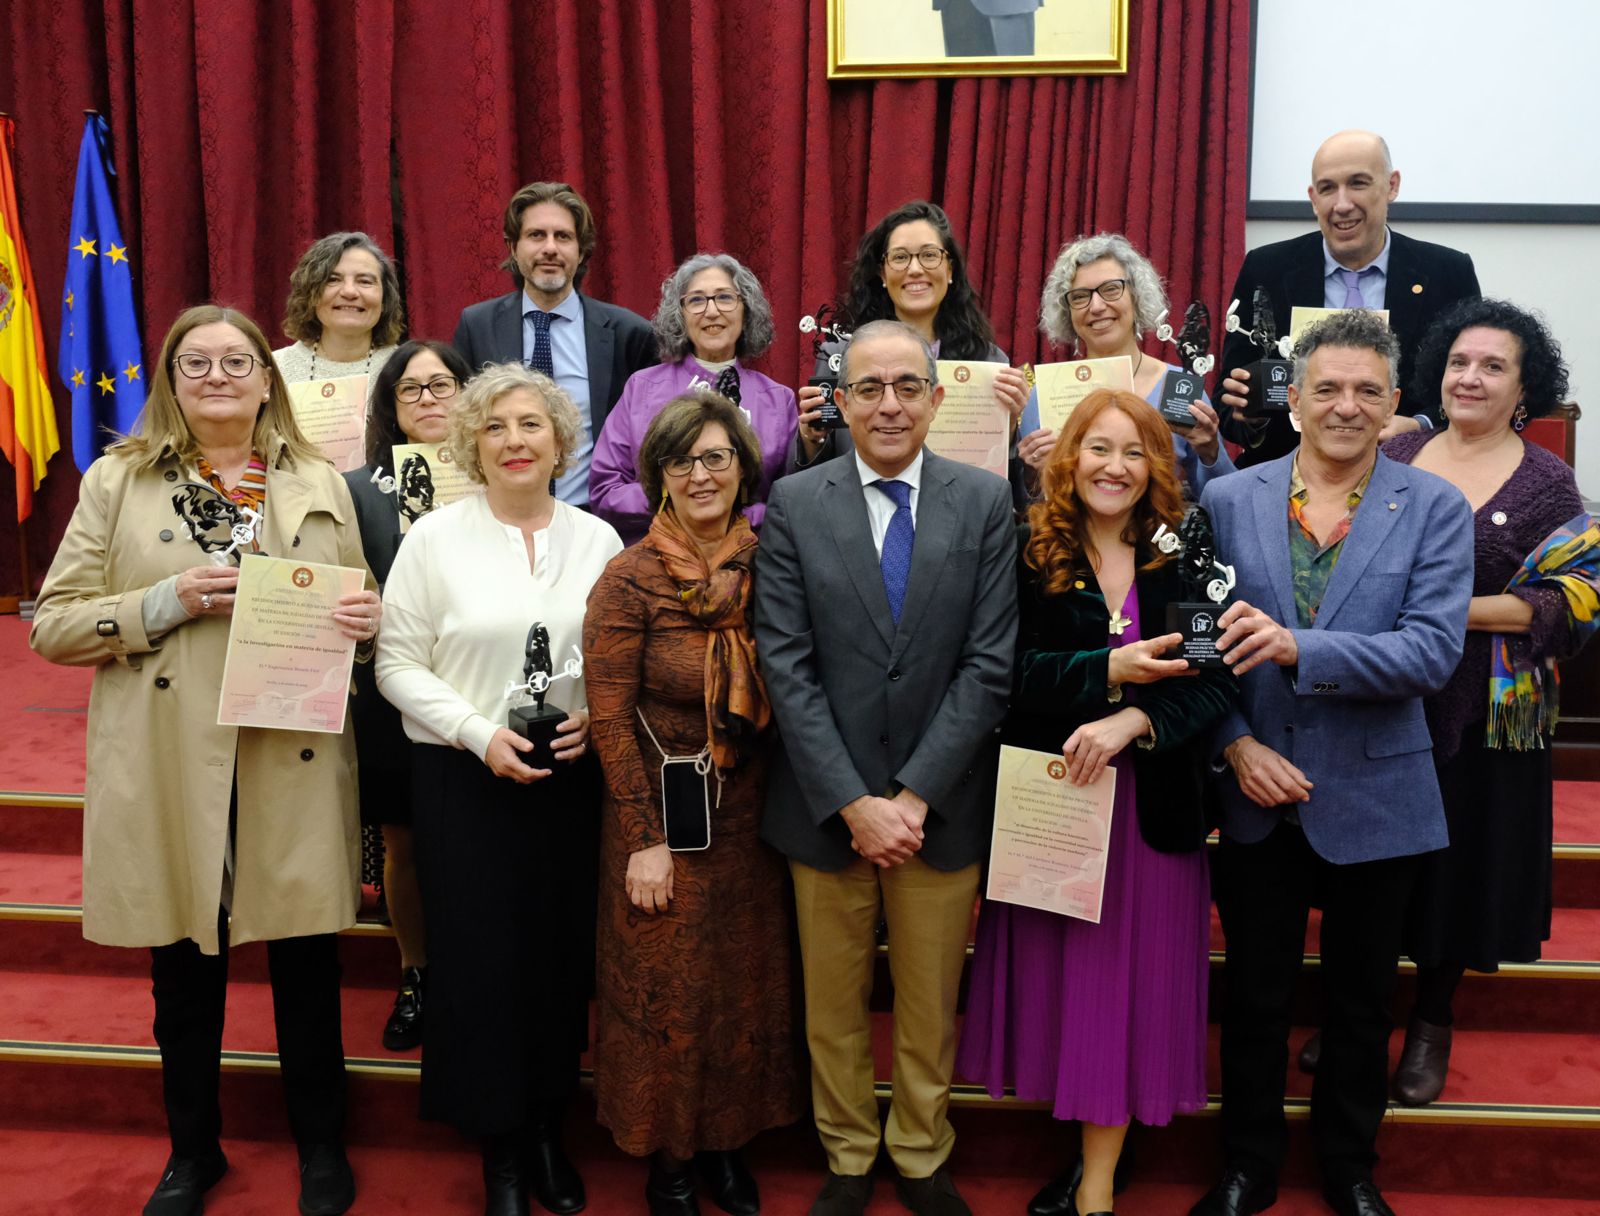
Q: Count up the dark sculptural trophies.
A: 8